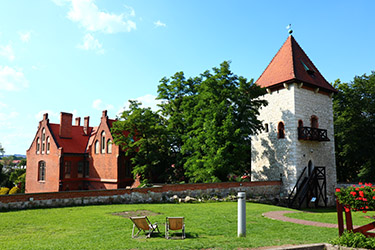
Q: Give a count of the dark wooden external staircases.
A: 1